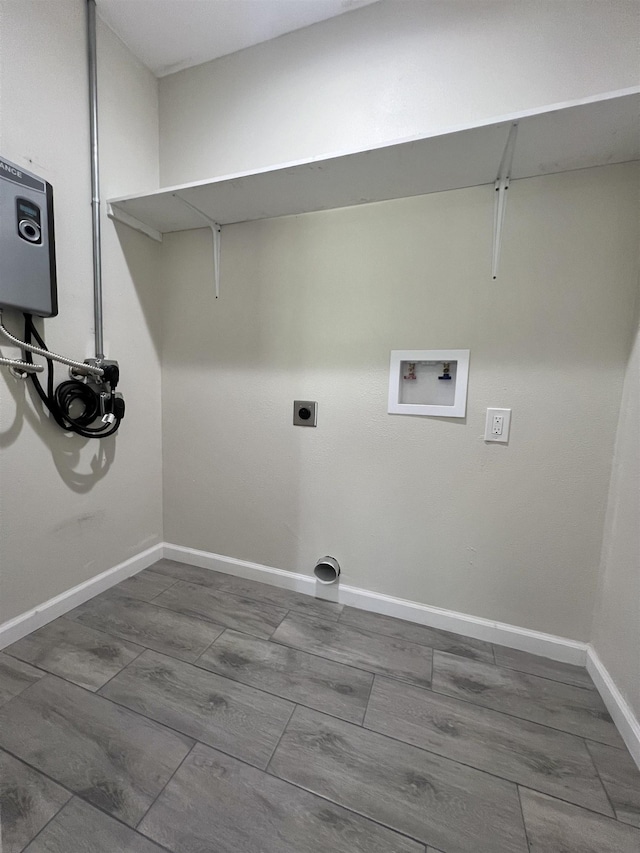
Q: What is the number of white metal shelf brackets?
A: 2